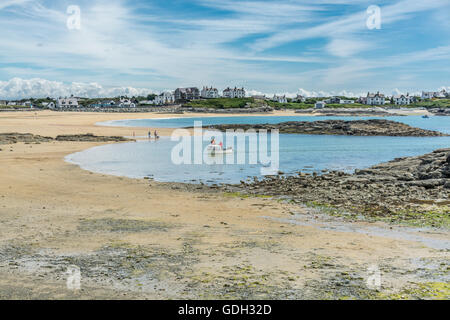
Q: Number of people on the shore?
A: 3